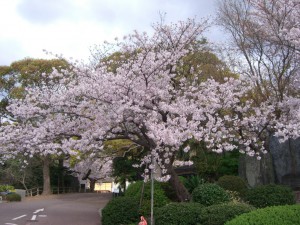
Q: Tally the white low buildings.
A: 1